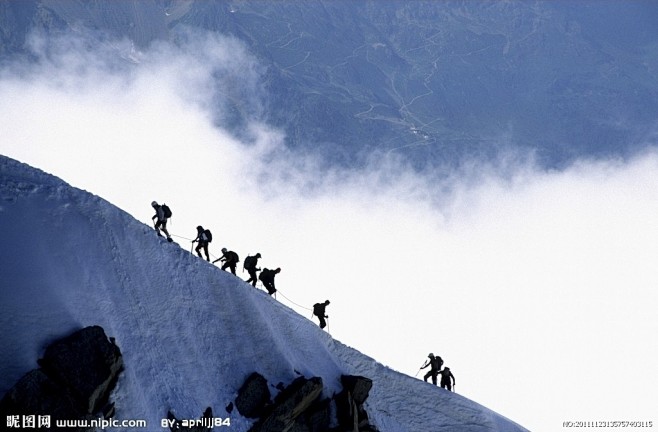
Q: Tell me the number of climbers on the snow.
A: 8